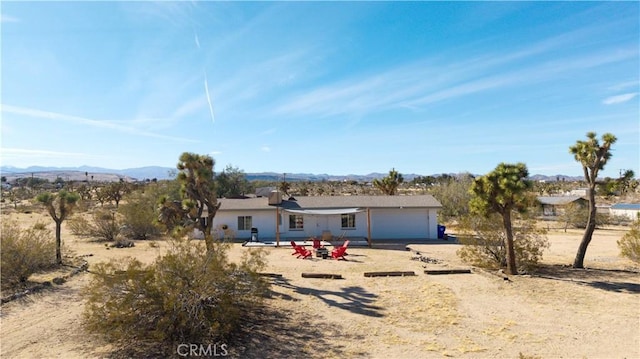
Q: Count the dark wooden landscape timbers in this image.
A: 4